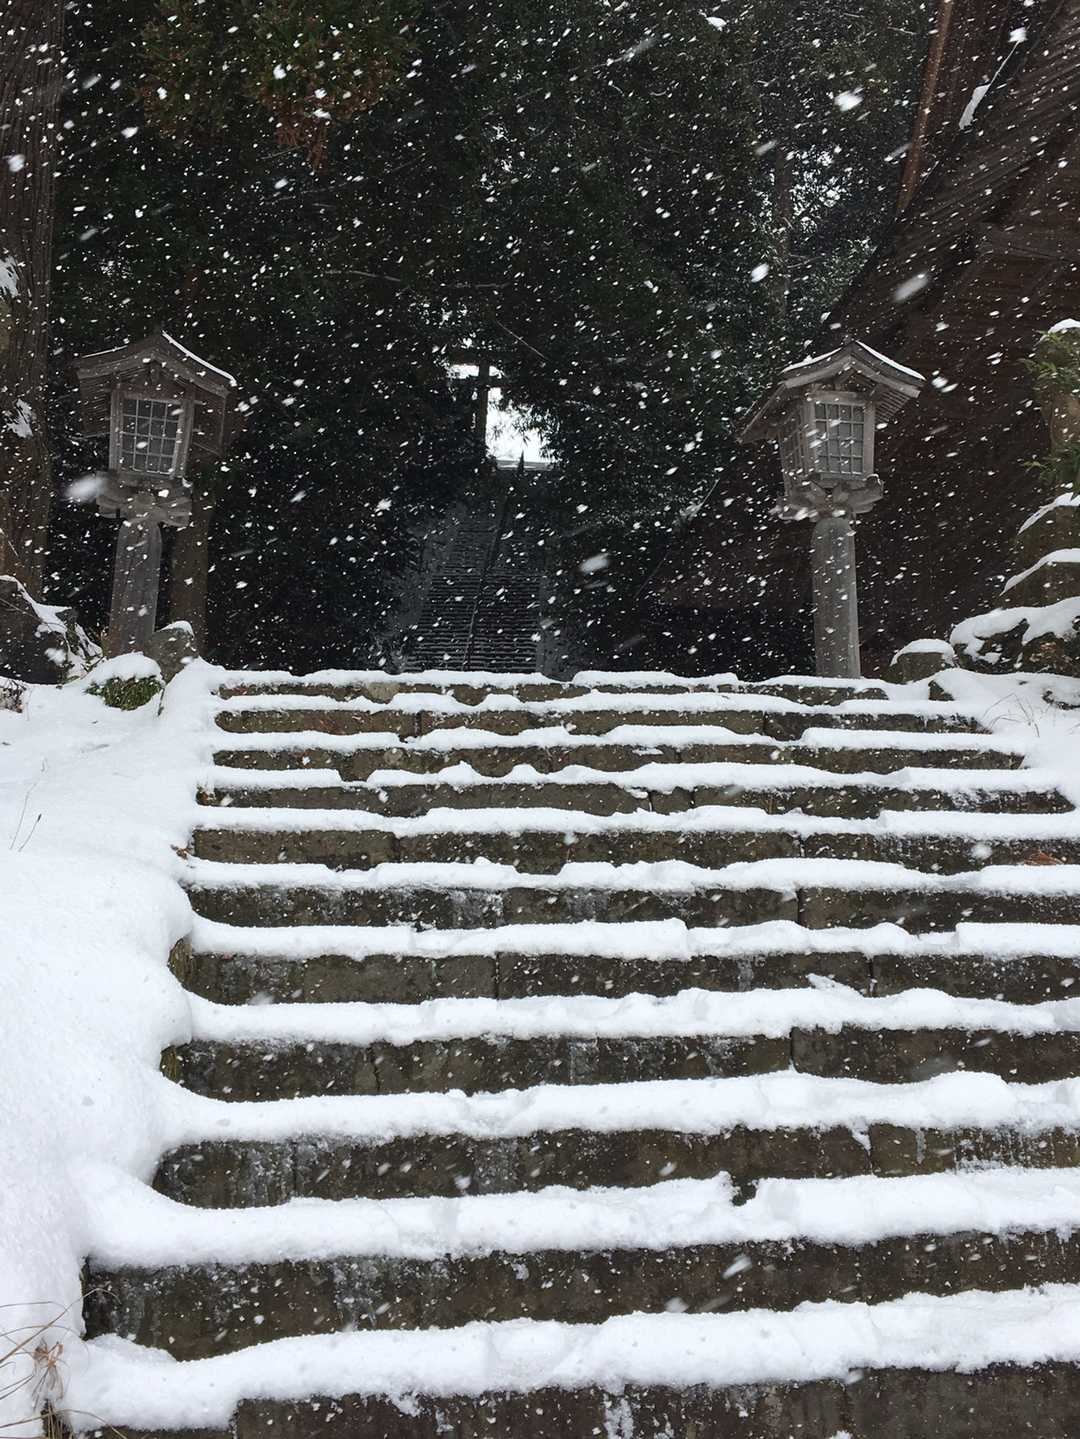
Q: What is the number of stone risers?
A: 11